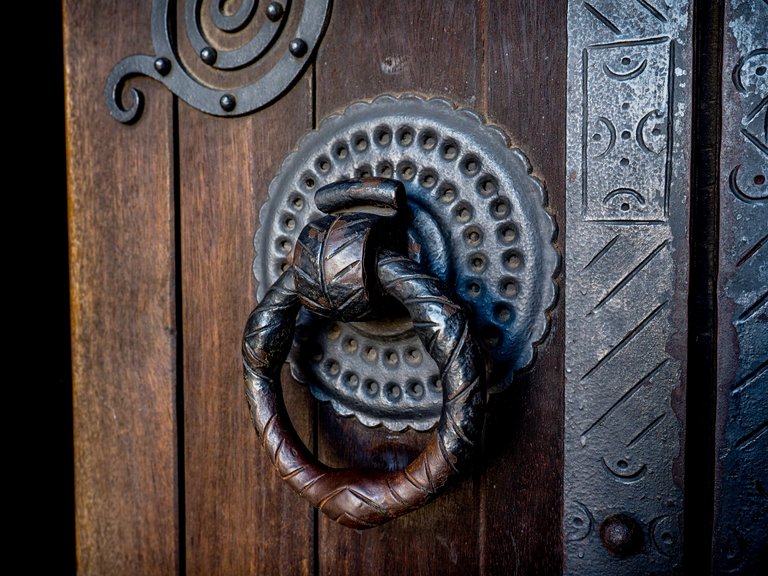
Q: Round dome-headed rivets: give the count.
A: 6